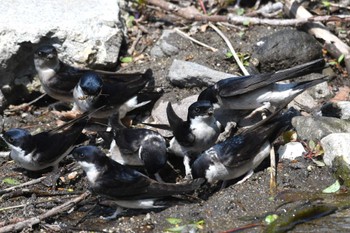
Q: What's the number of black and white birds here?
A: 8